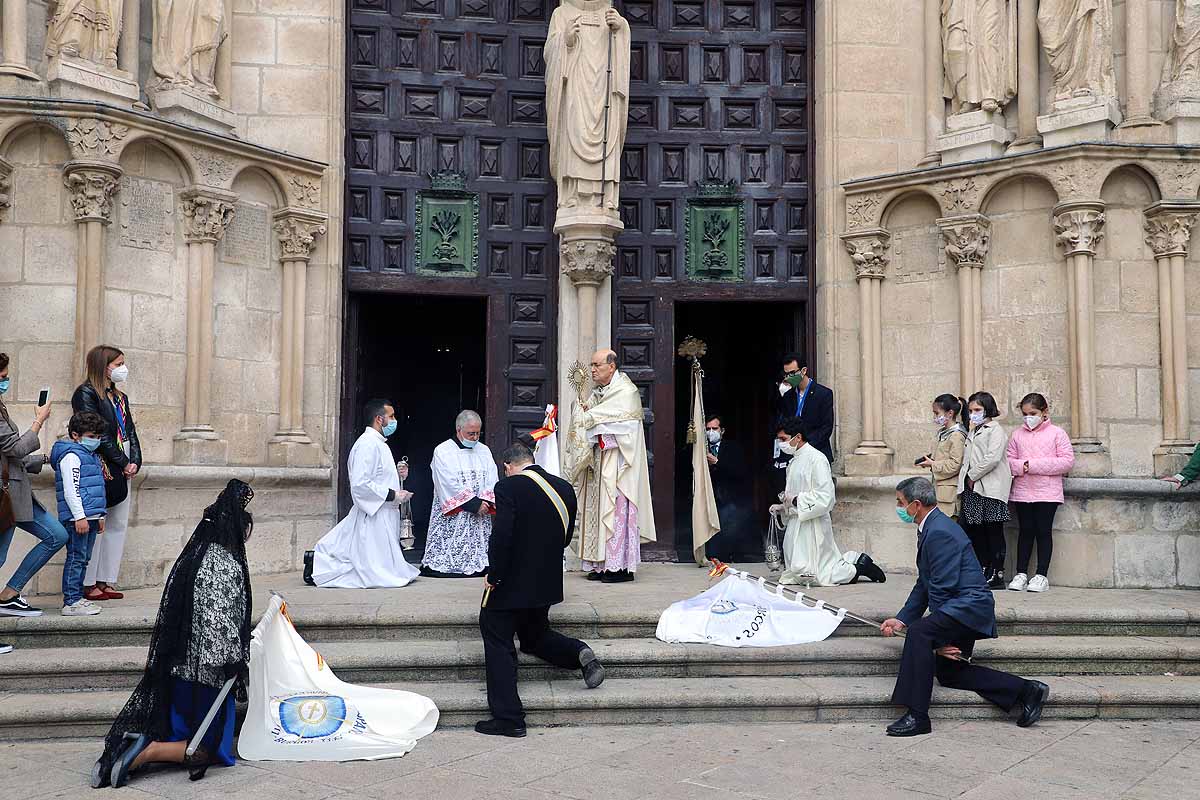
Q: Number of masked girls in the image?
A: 3